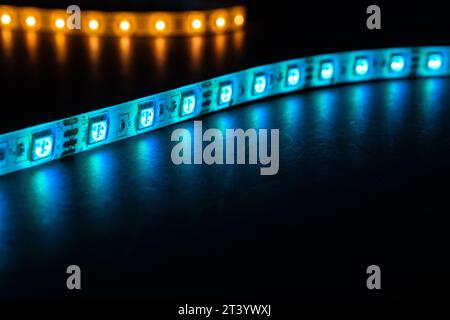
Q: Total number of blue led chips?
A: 11